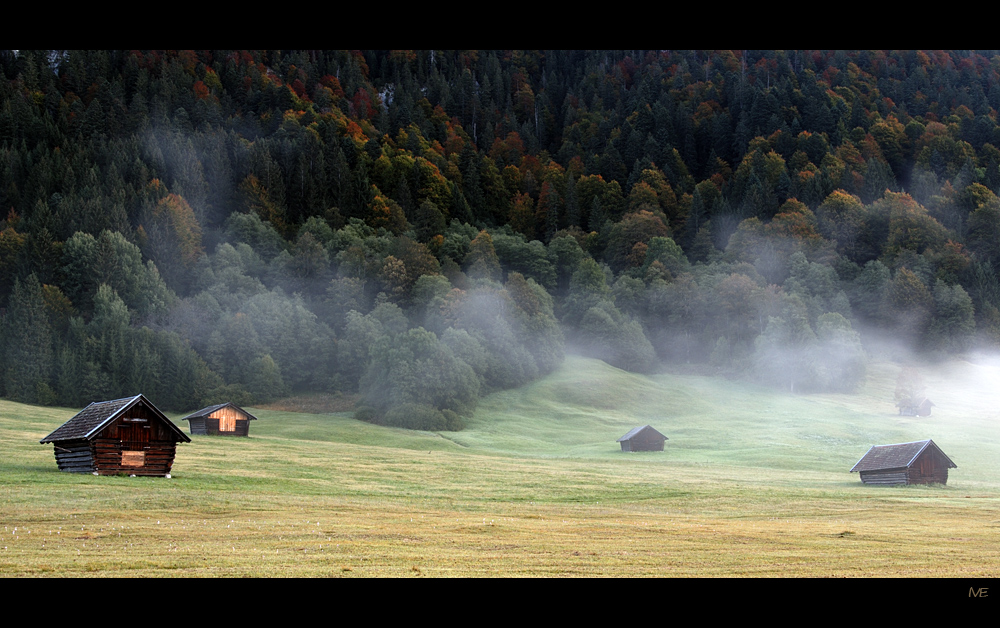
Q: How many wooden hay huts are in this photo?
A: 5